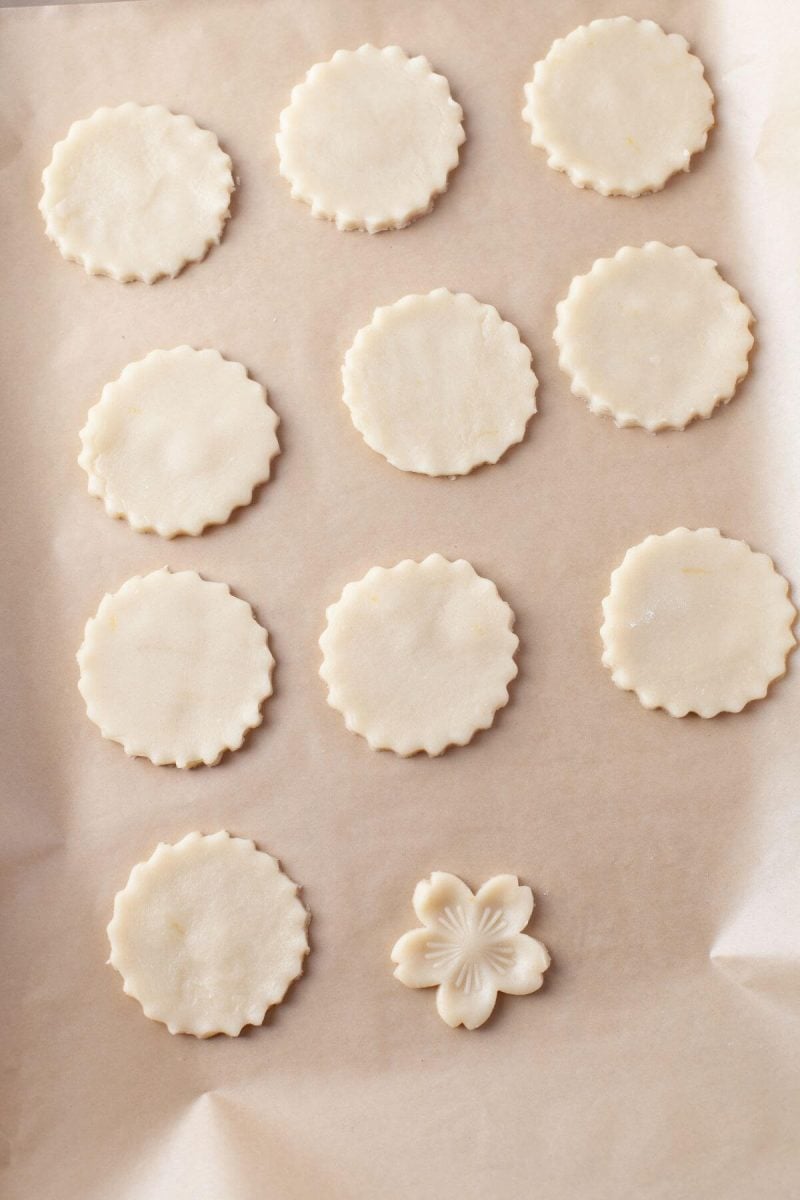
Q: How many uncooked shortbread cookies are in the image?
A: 11